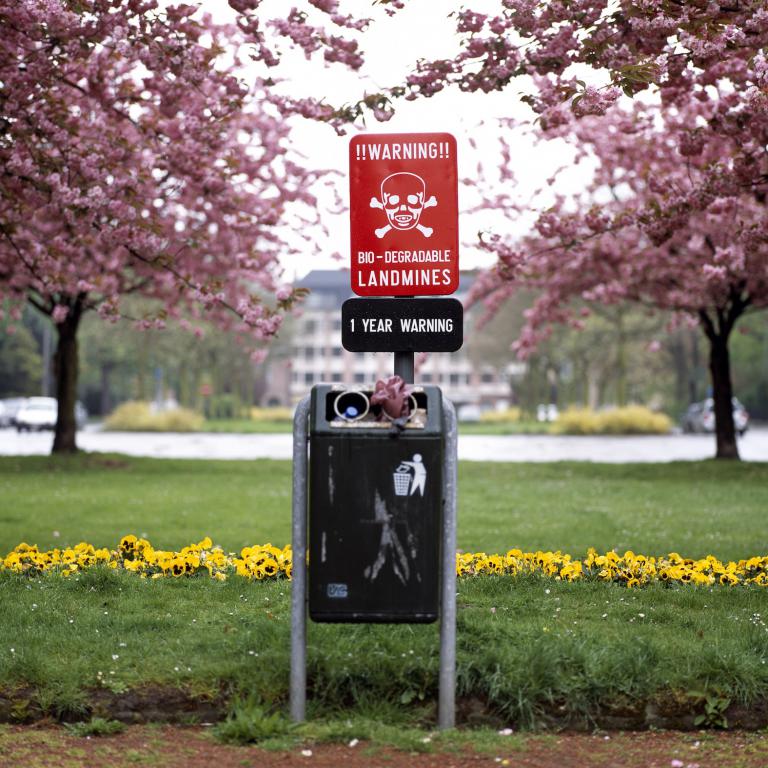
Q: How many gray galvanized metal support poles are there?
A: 2